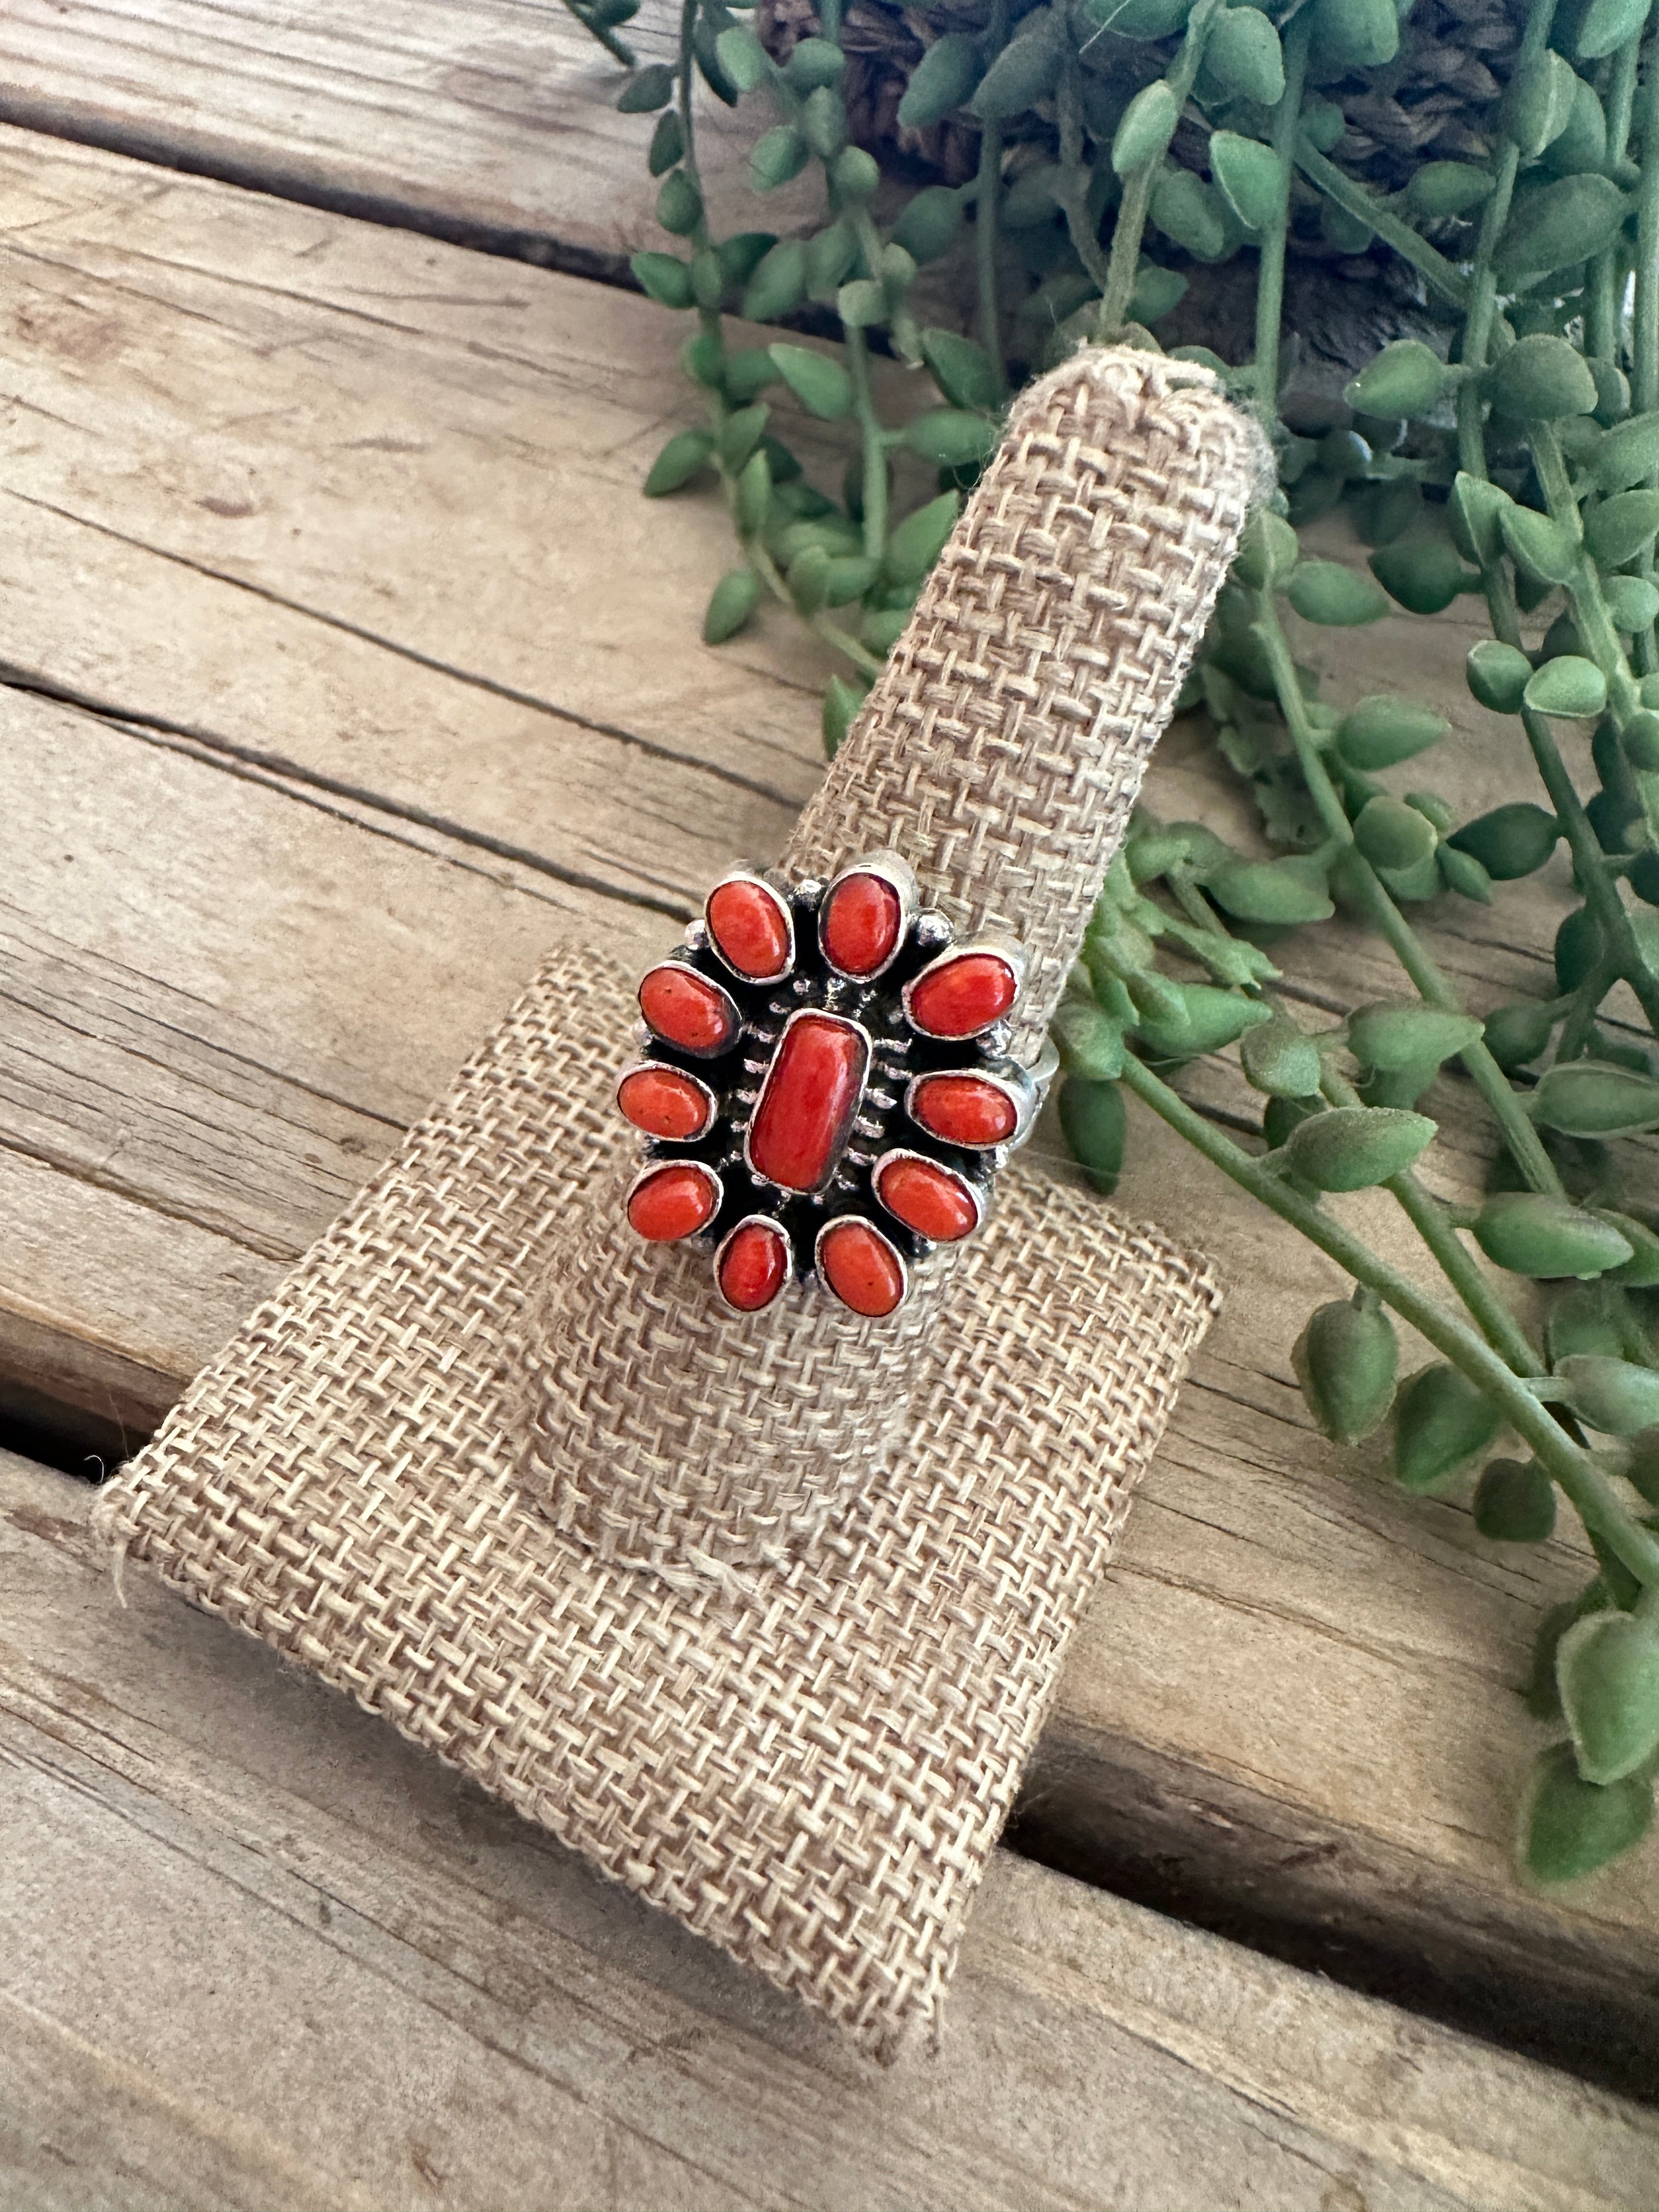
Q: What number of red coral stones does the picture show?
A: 11